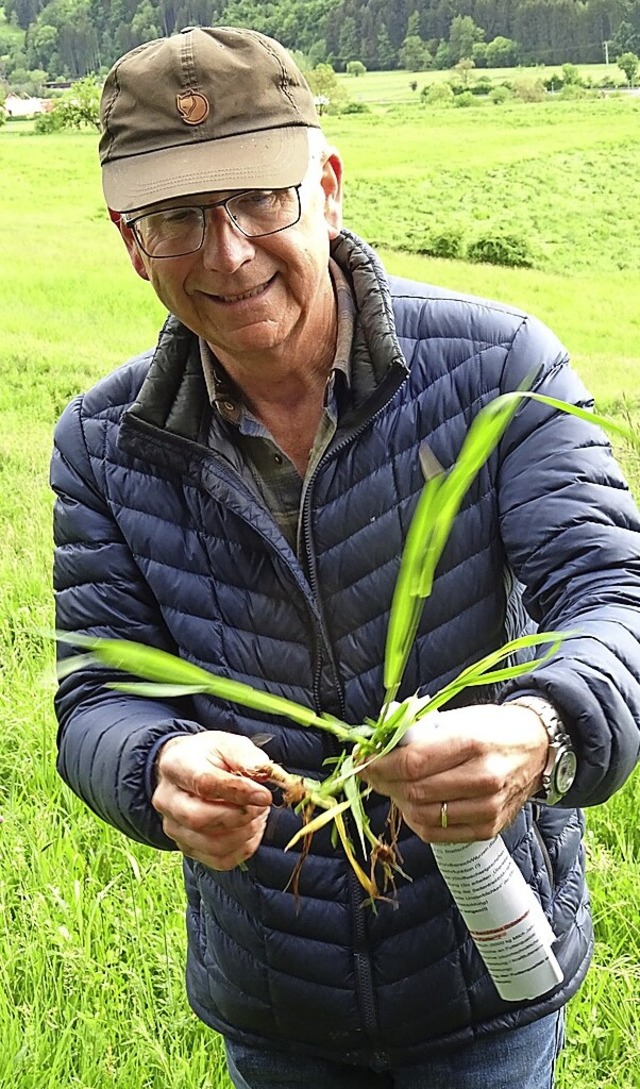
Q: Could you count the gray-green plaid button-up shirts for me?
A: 1